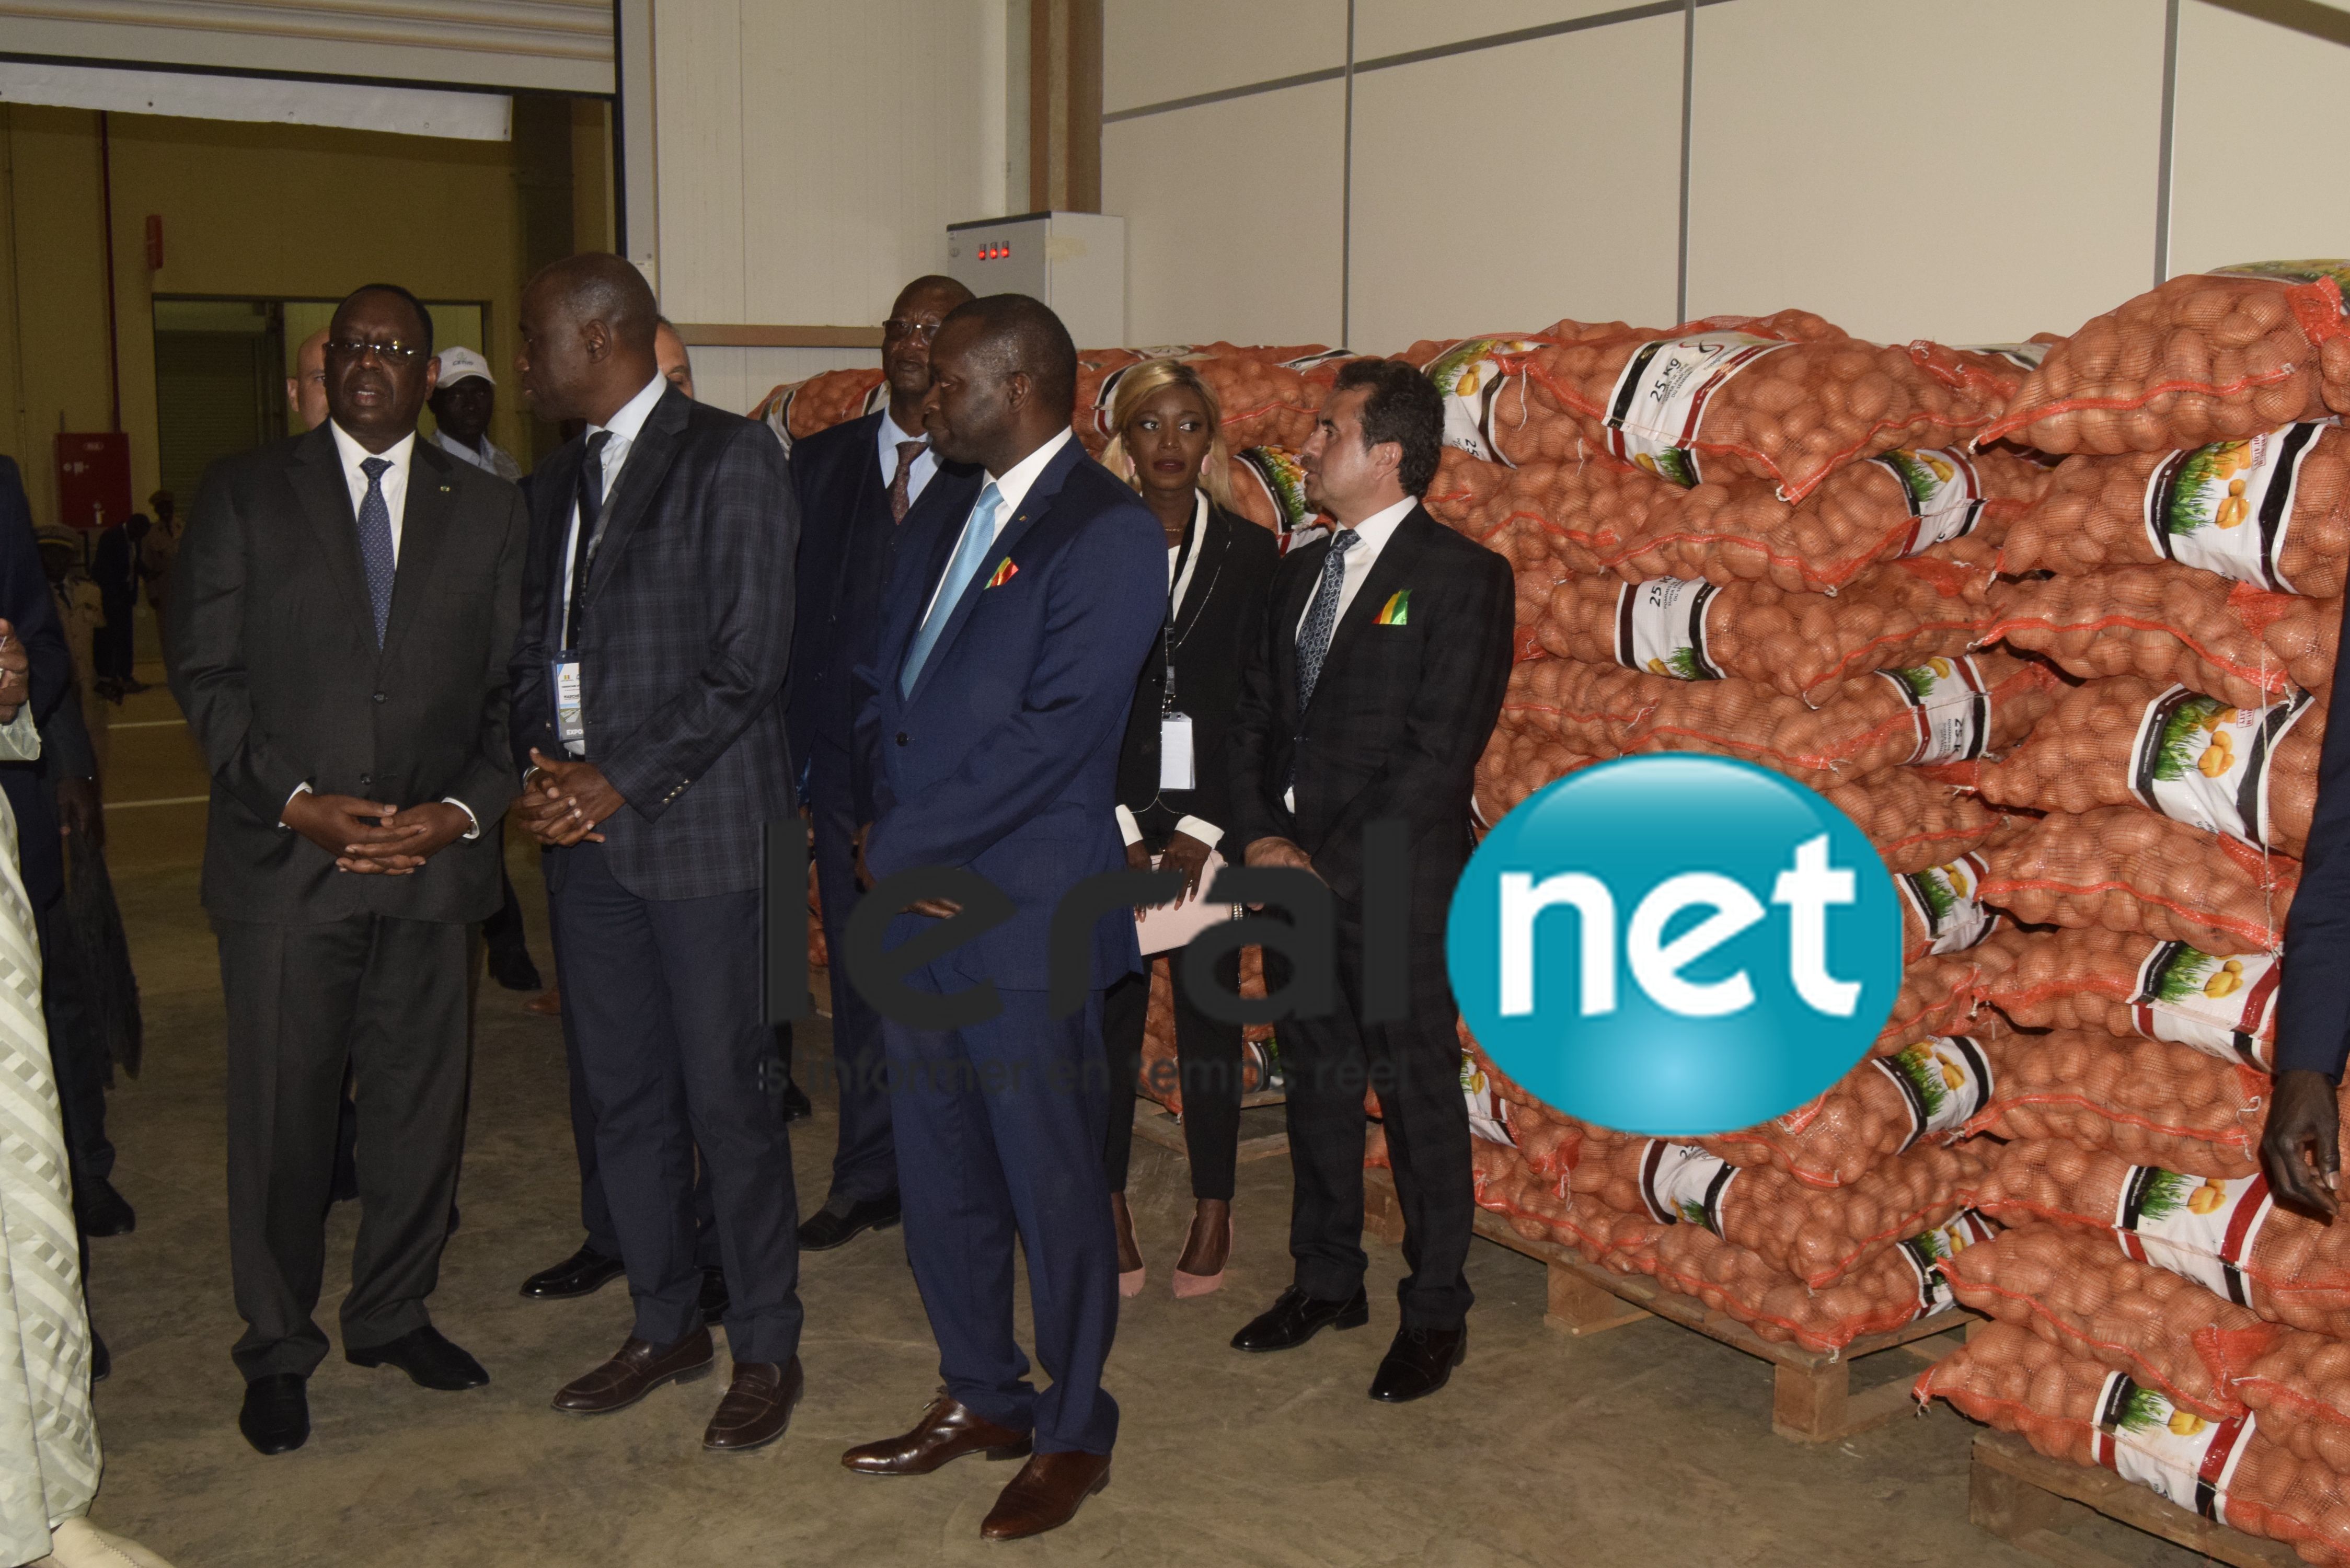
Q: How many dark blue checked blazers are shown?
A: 1